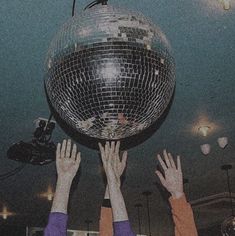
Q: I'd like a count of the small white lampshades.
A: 2